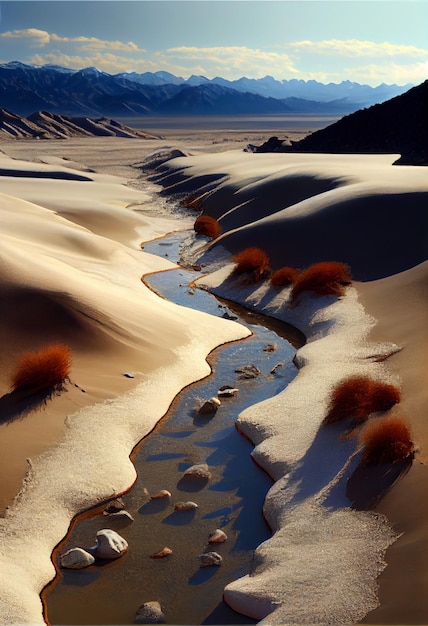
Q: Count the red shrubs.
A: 7